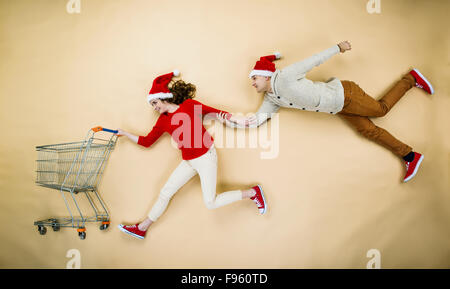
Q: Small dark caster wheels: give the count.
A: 4